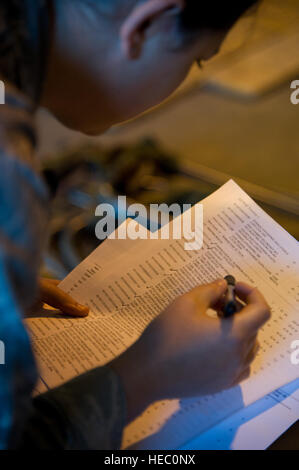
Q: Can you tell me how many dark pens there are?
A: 1